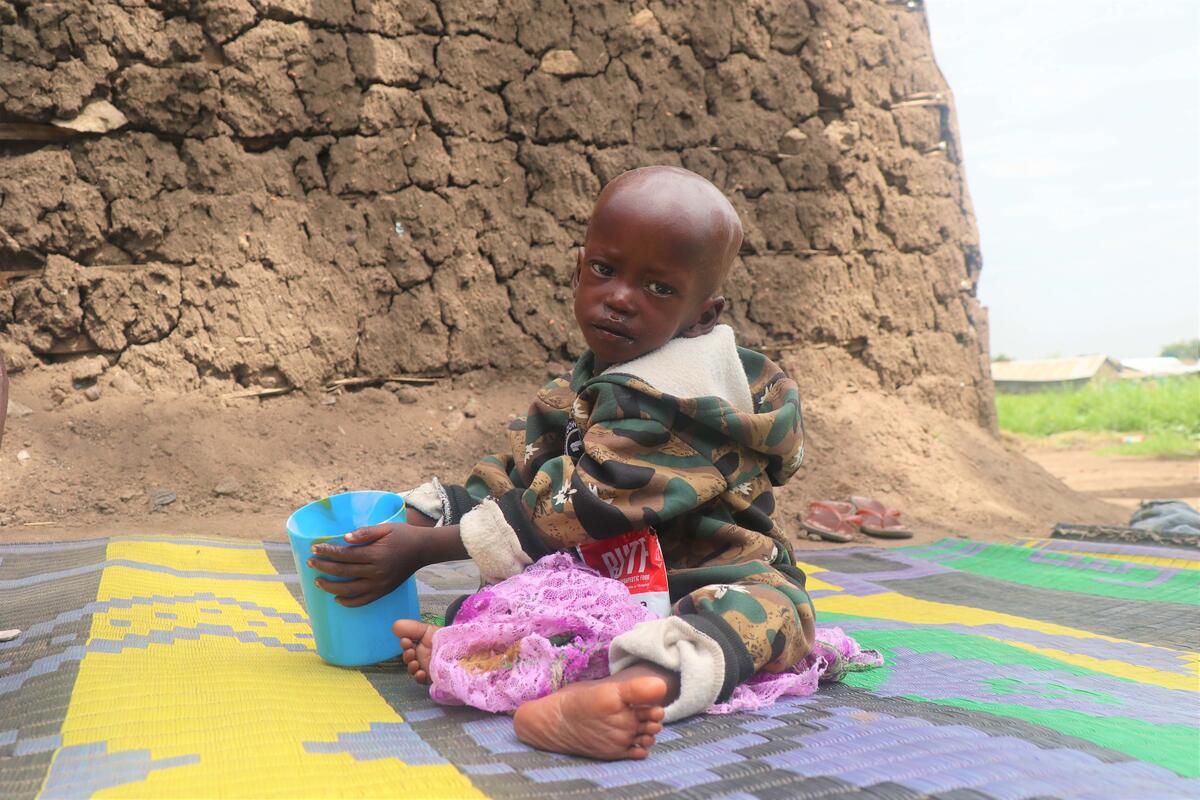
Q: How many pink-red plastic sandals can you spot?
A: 2